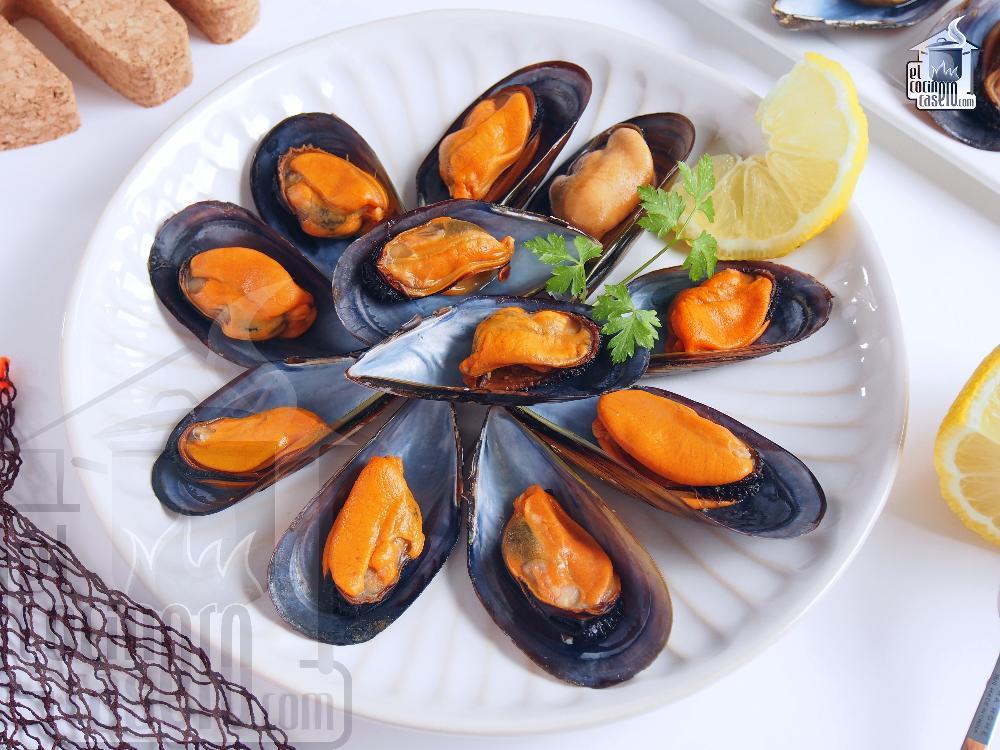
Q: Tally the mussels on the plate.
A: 11